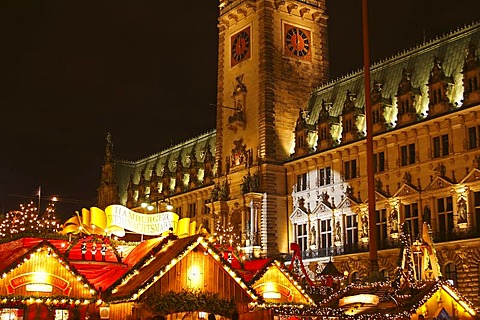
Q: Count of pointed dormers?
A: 14